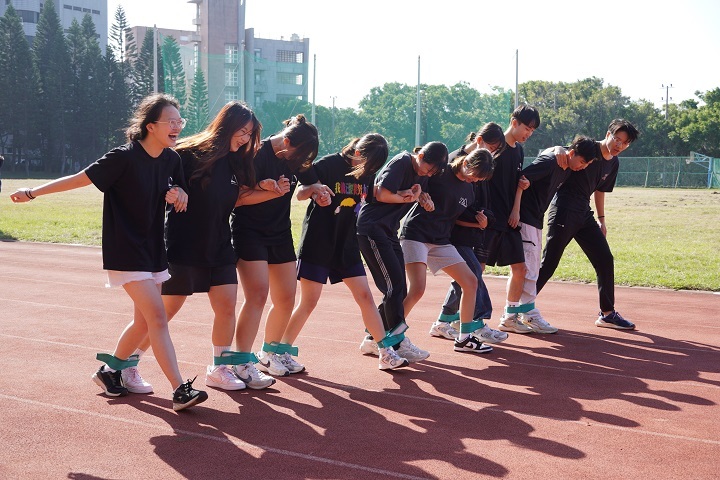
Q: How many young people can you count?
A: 10